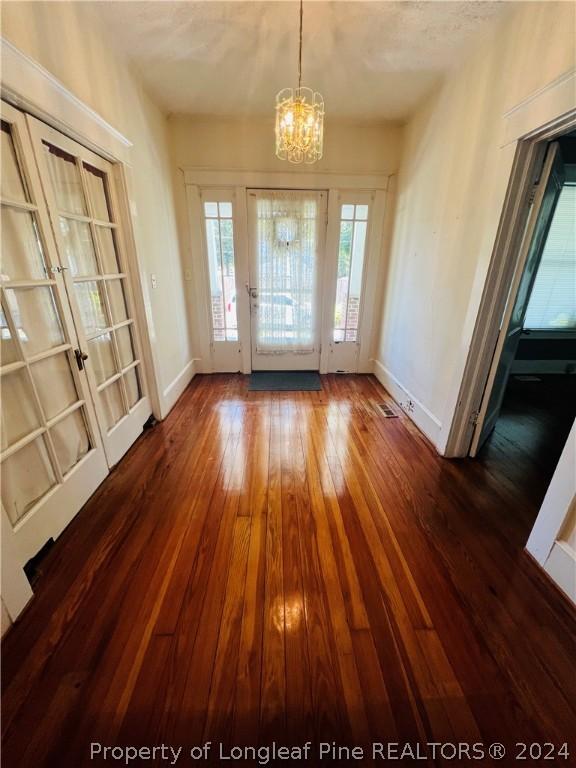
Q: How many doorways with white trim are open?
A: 1